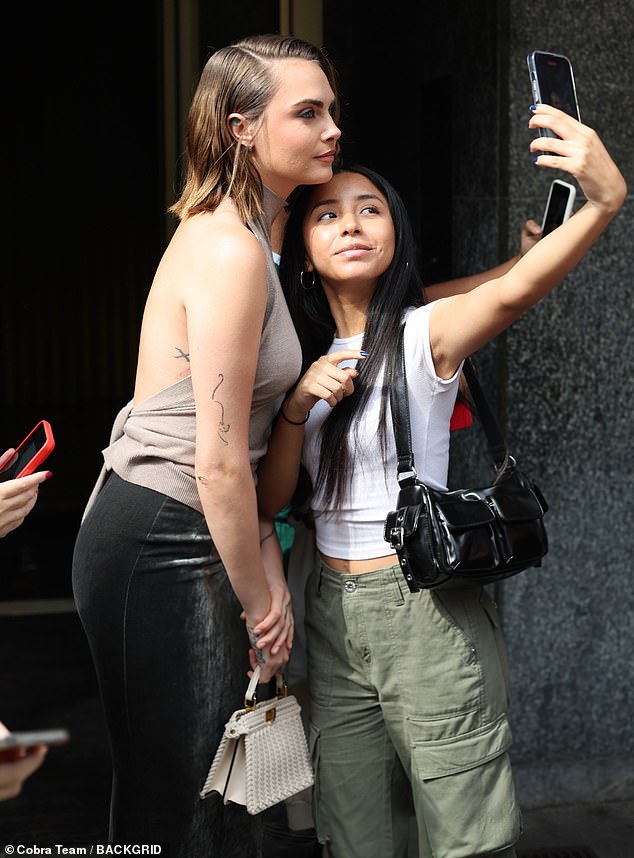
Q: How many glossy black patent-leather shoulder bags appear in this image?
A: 1